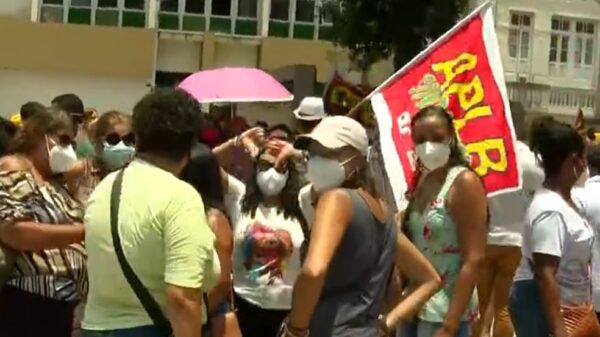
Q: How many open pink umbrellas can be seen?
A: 1